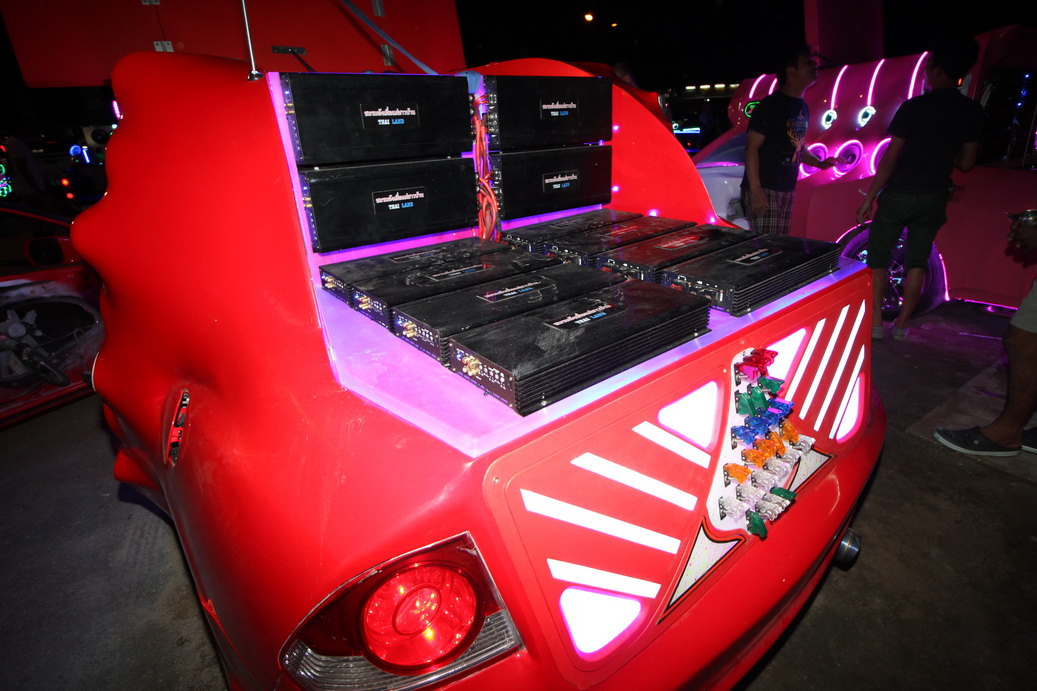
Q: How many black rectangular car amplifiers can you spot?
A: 12